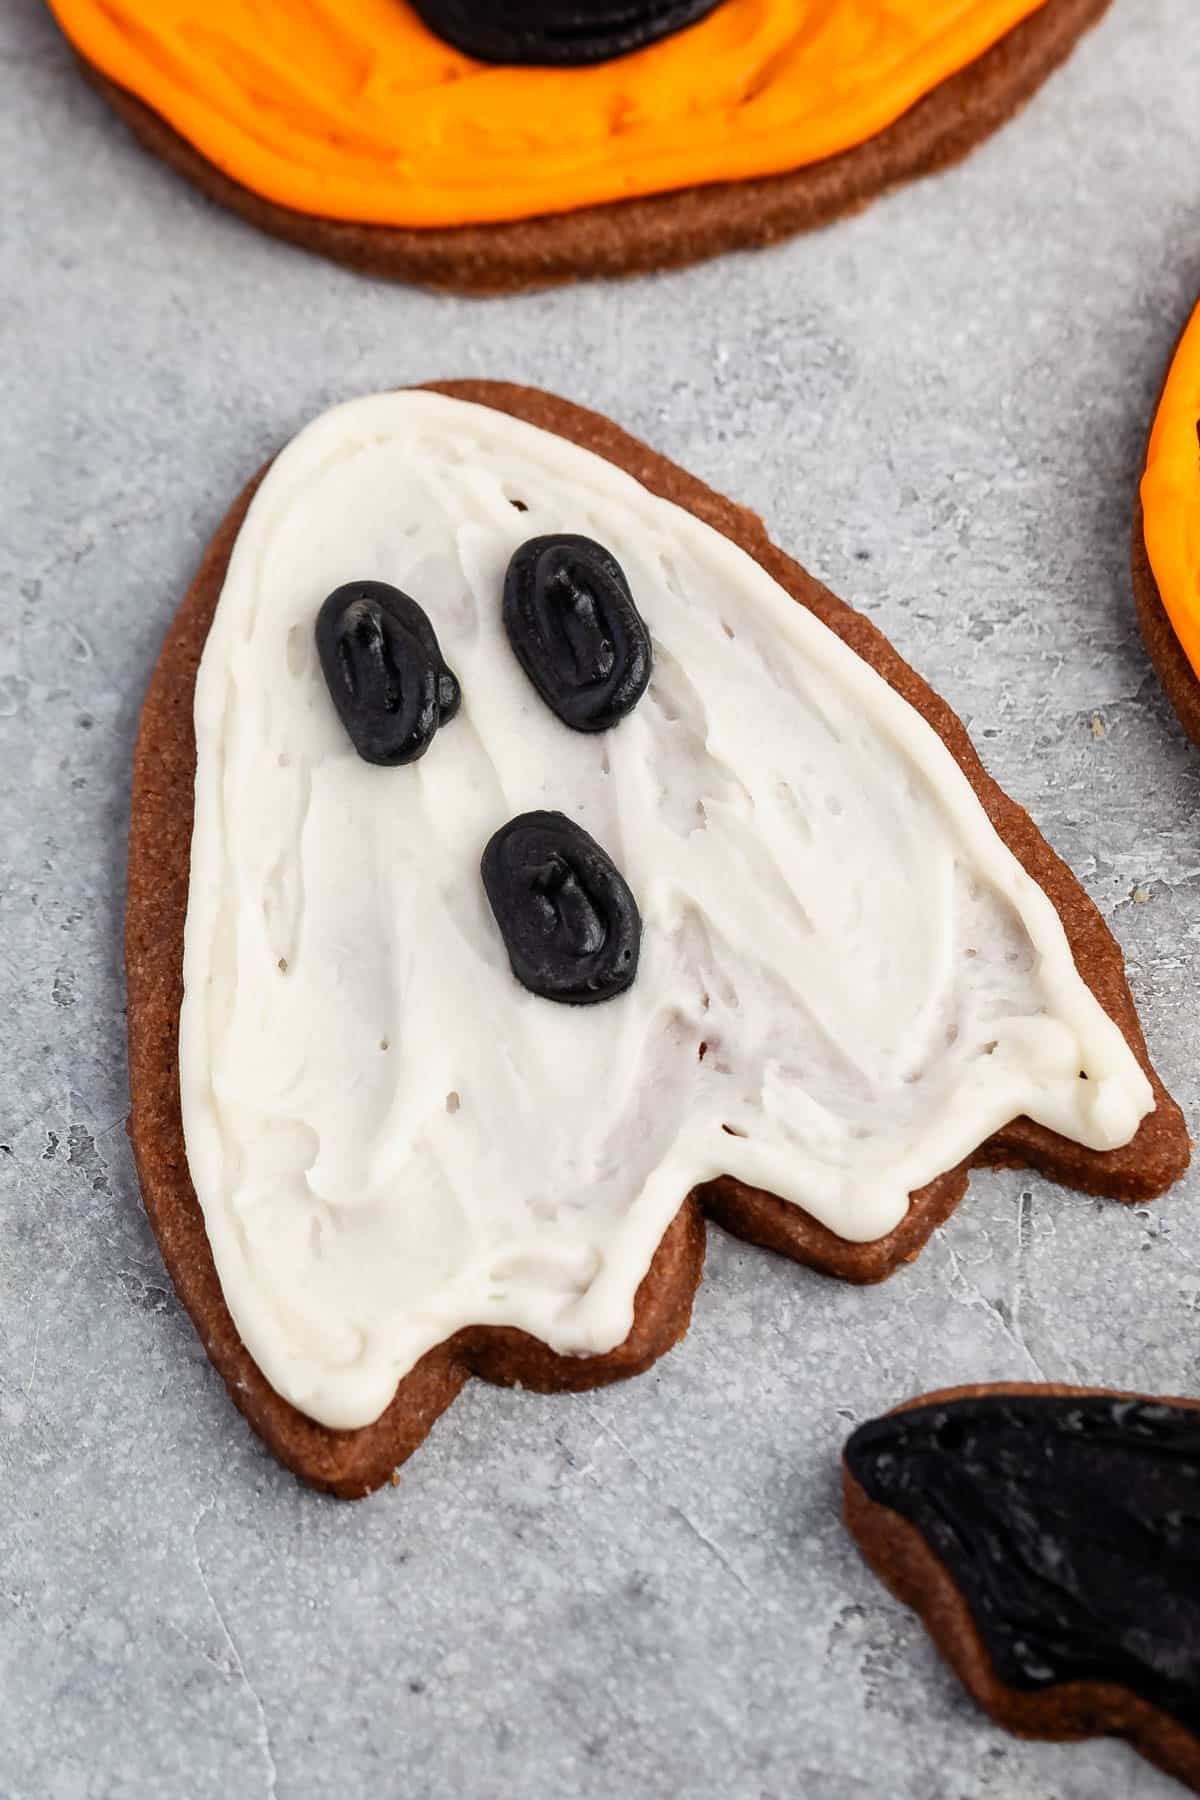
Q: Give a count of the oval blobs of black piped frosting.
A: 3